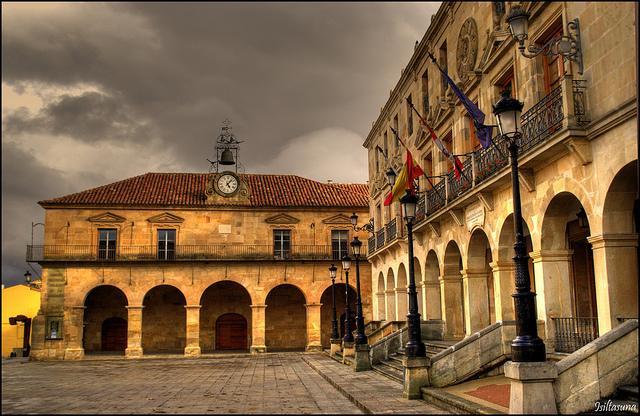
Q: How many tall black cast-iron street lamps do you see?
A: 5